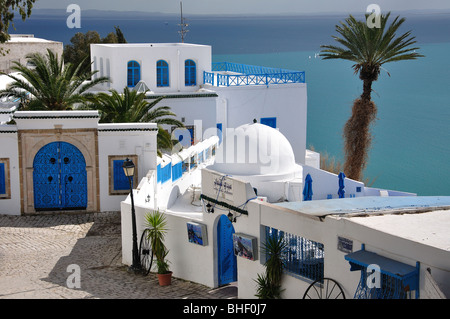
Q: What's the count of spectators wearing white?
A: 0